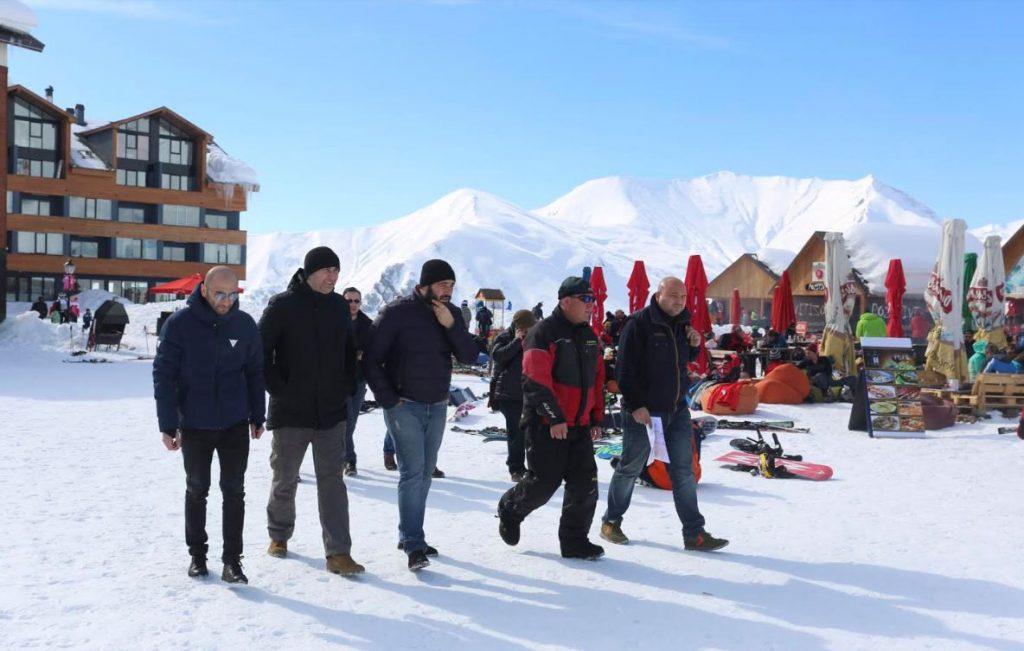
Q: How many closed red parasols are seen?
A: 6